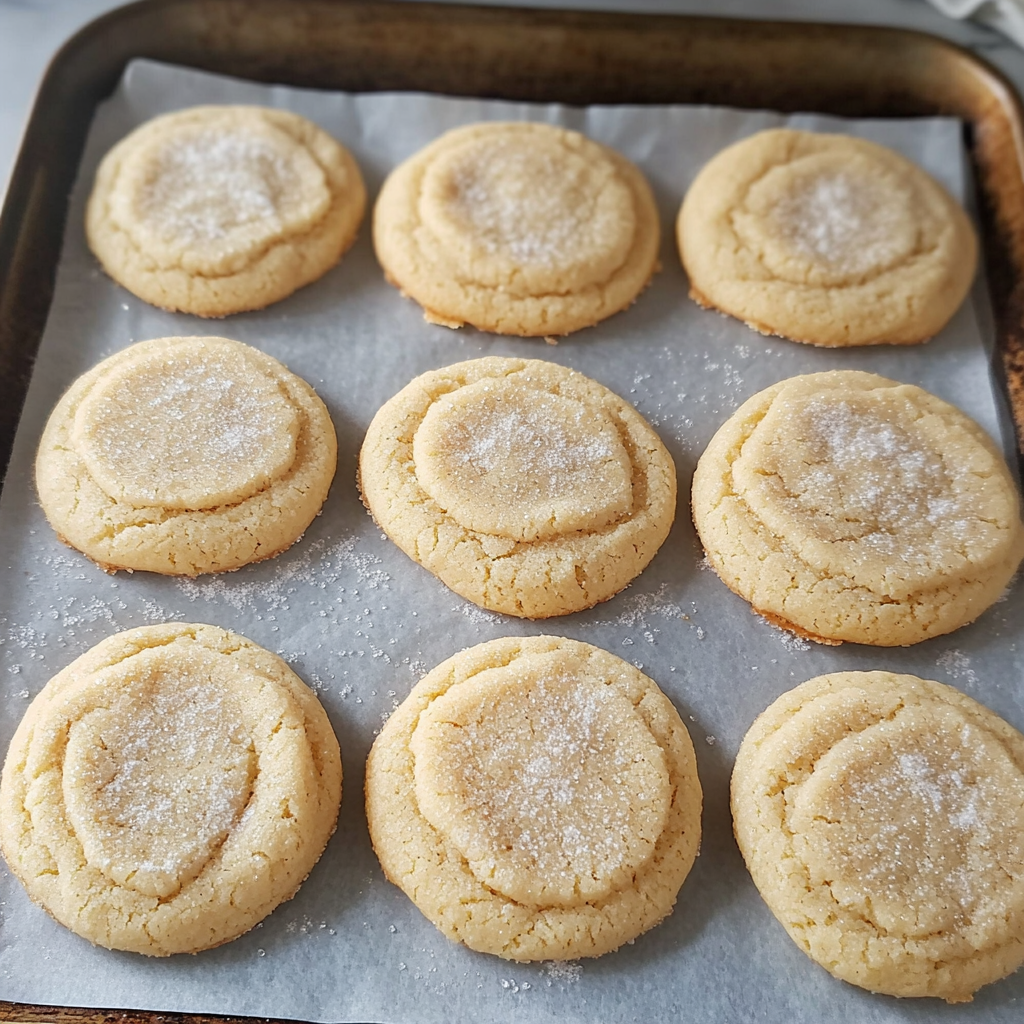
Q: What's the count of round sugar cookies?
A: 9